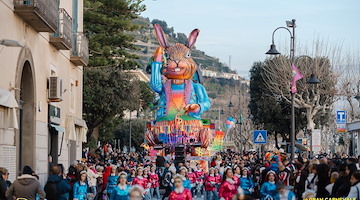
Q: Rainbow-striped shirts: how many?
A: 1